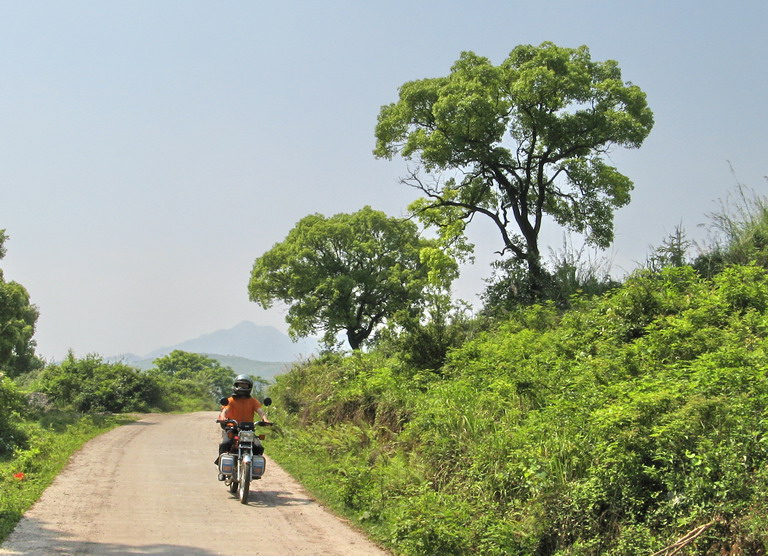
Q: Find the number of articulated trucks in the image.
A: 0